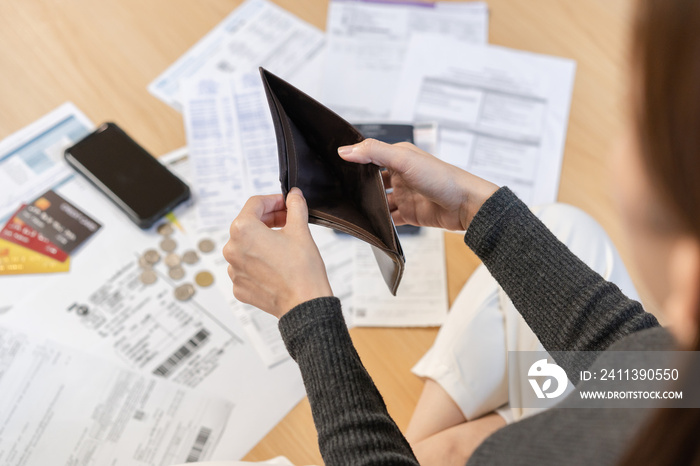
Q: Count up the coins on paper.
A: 12